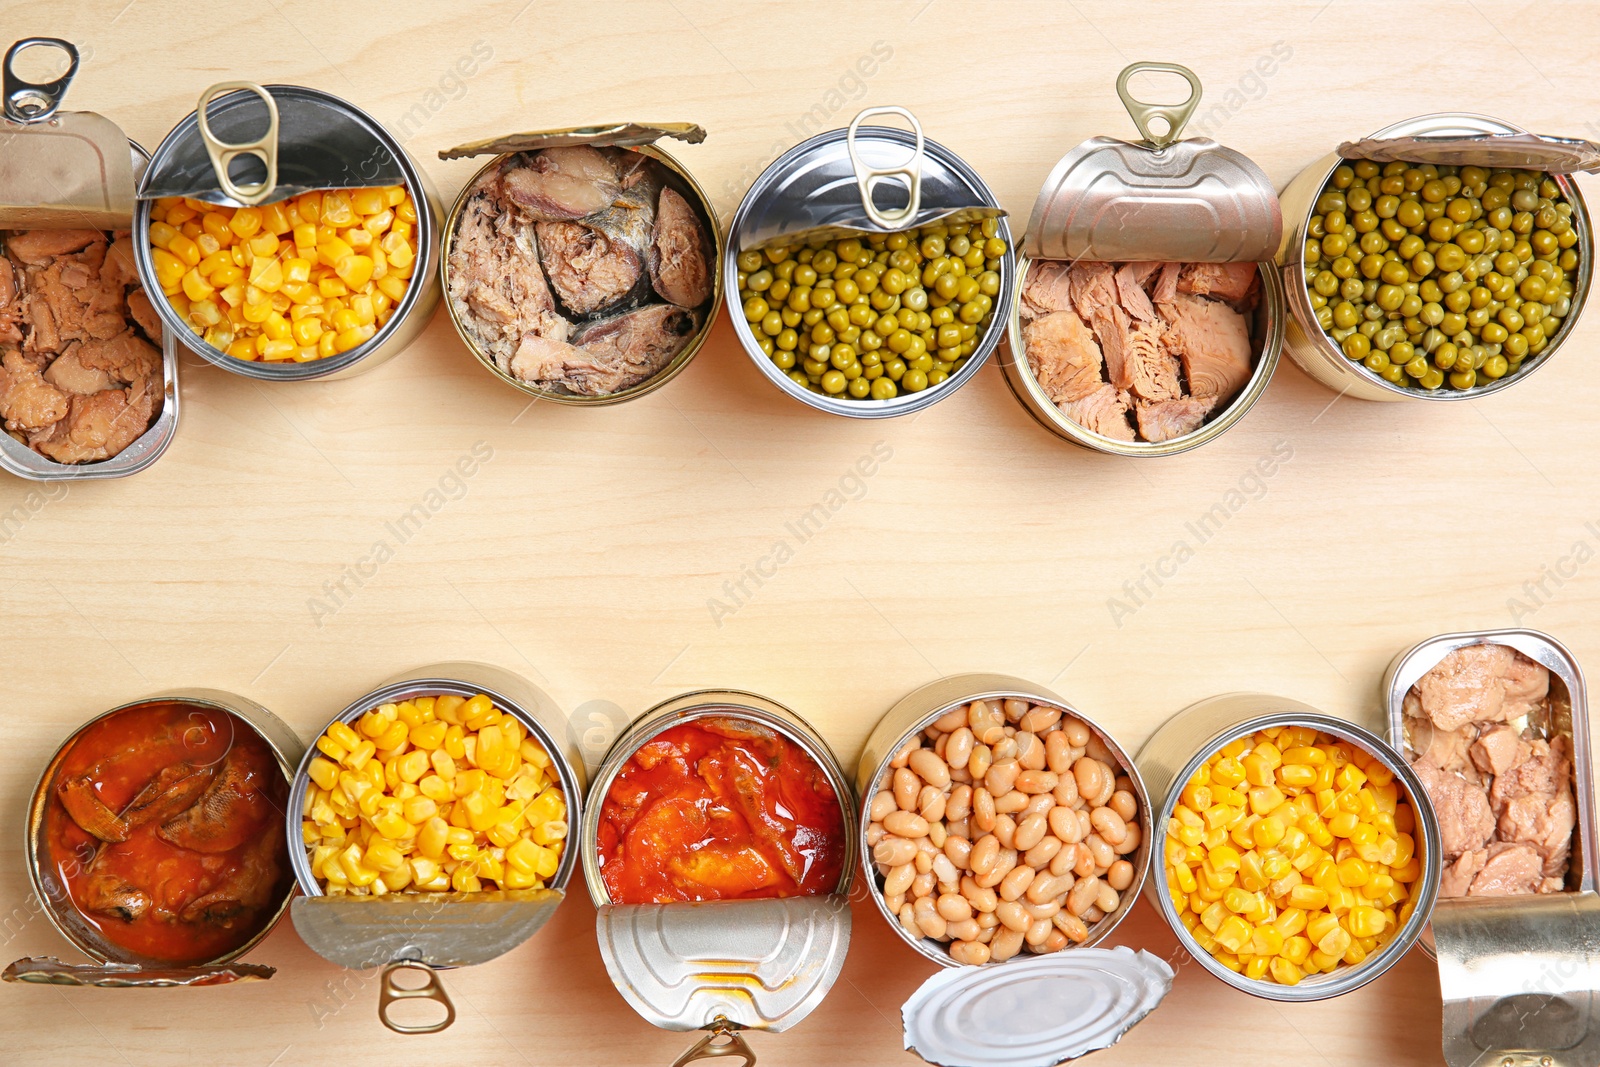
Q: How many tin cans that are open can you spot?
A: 12